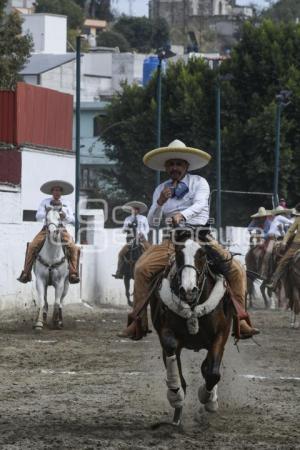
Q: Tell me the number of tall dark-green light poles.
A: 4